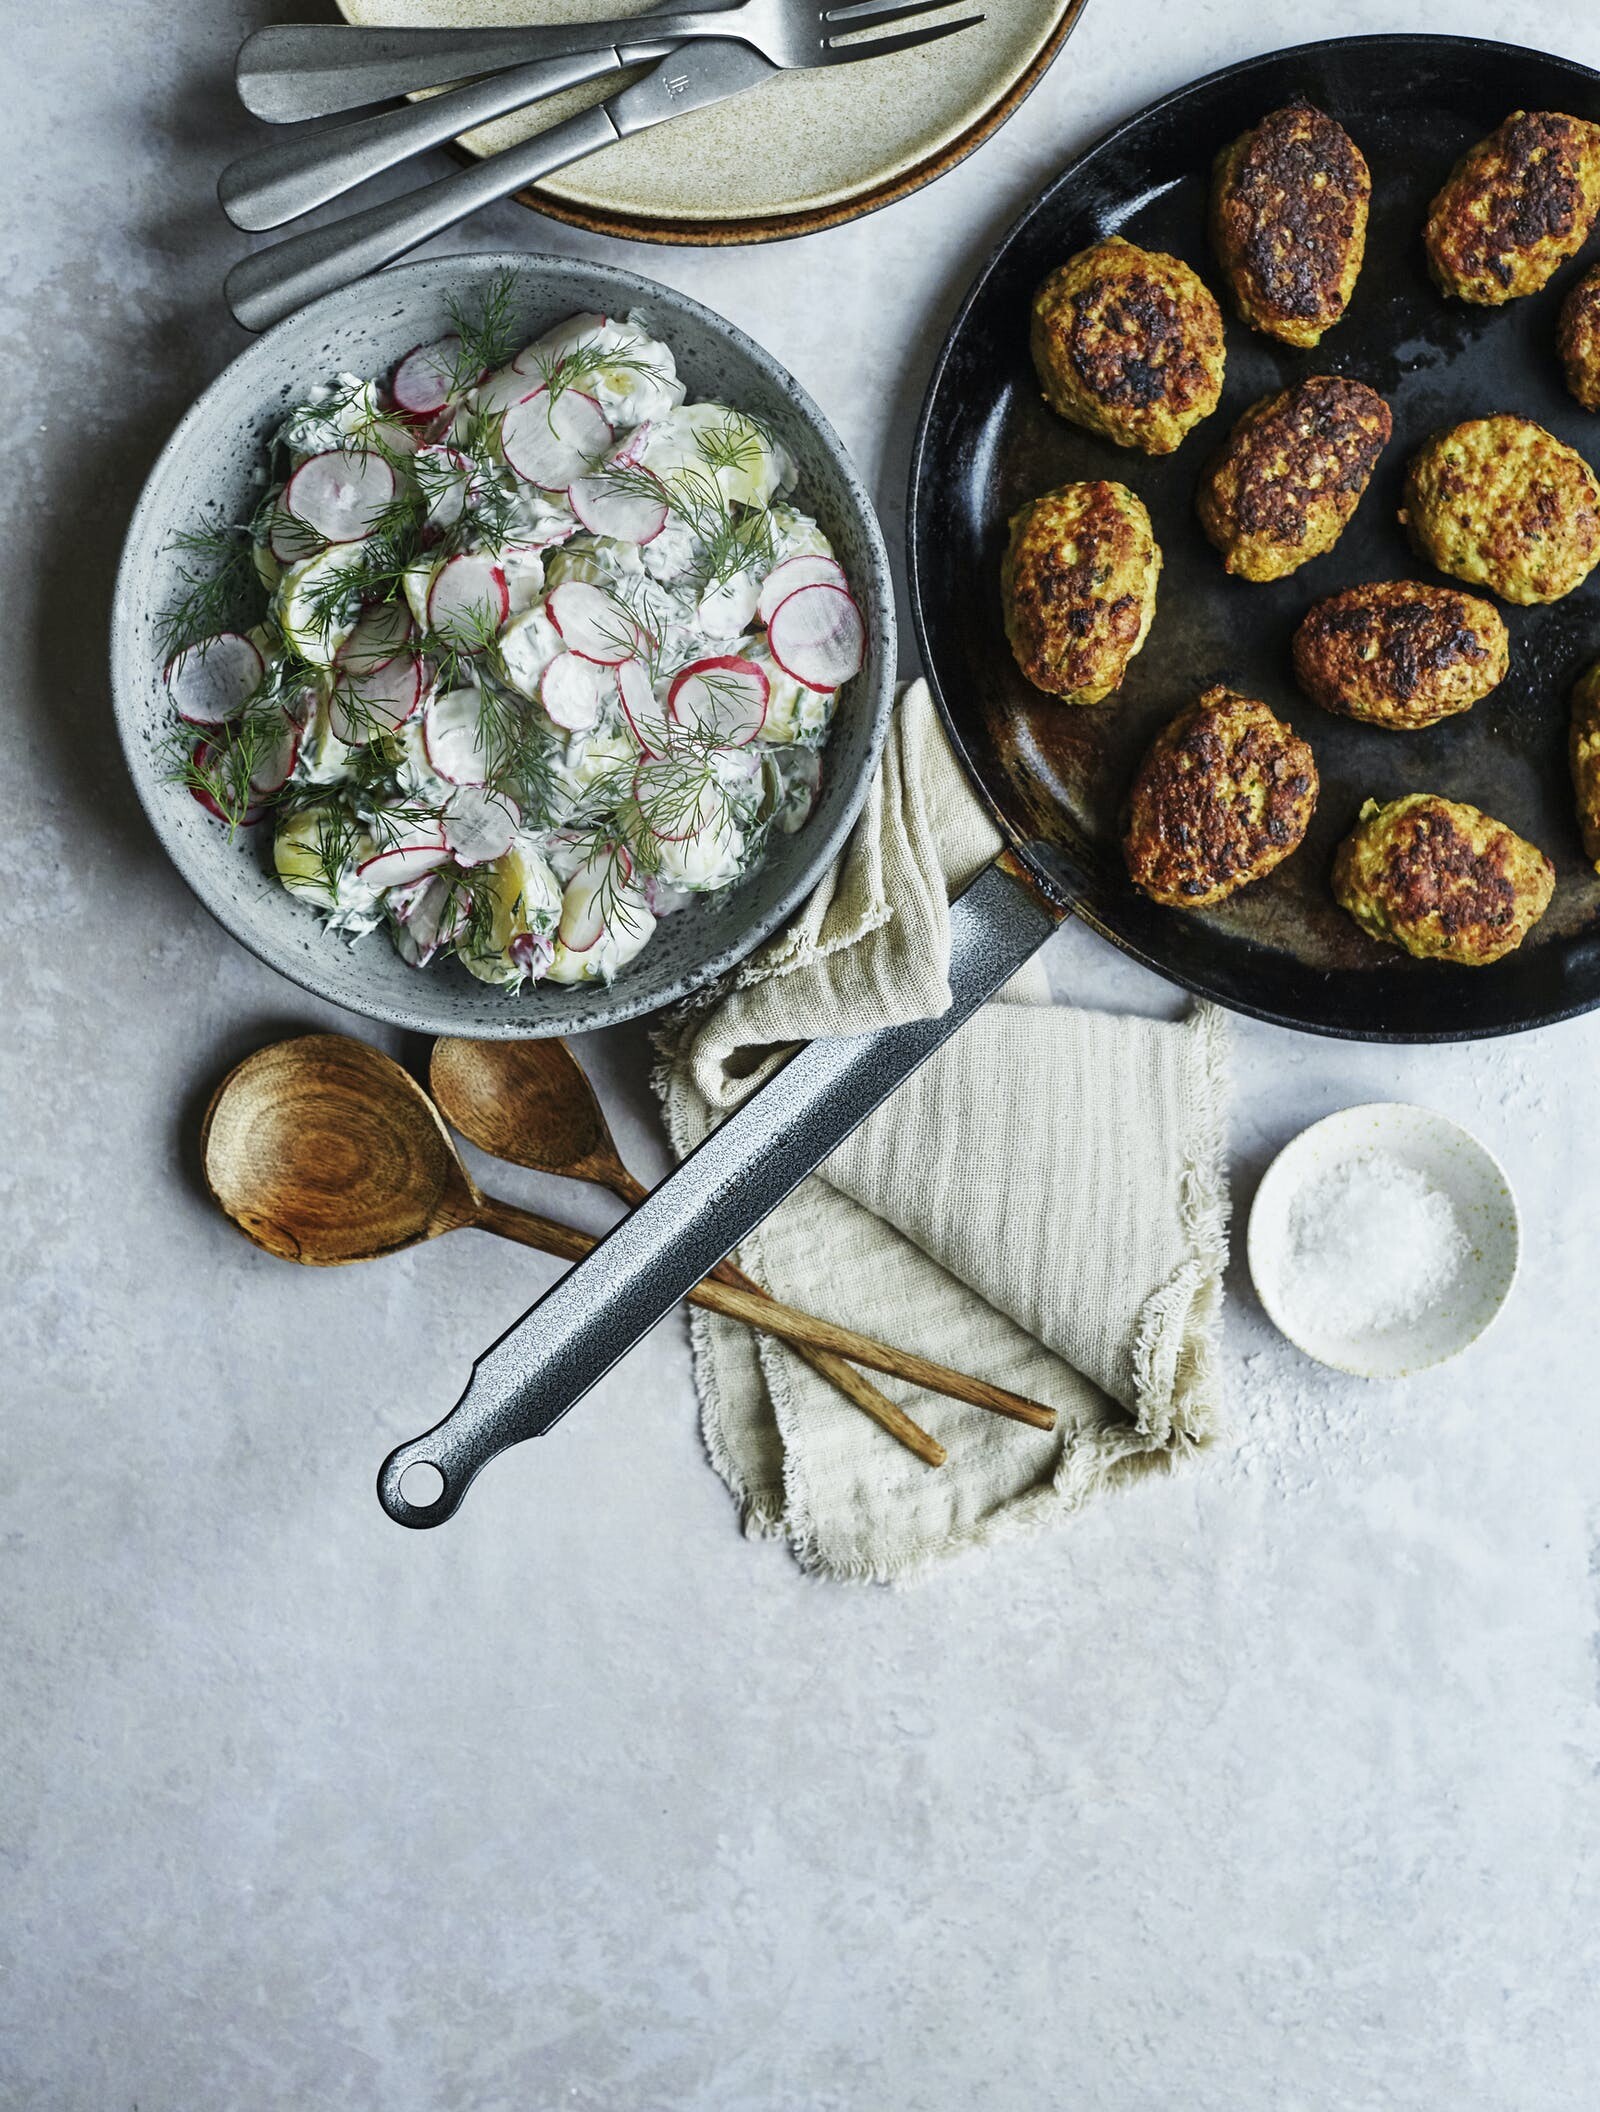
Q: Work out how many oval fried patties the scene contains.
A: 11